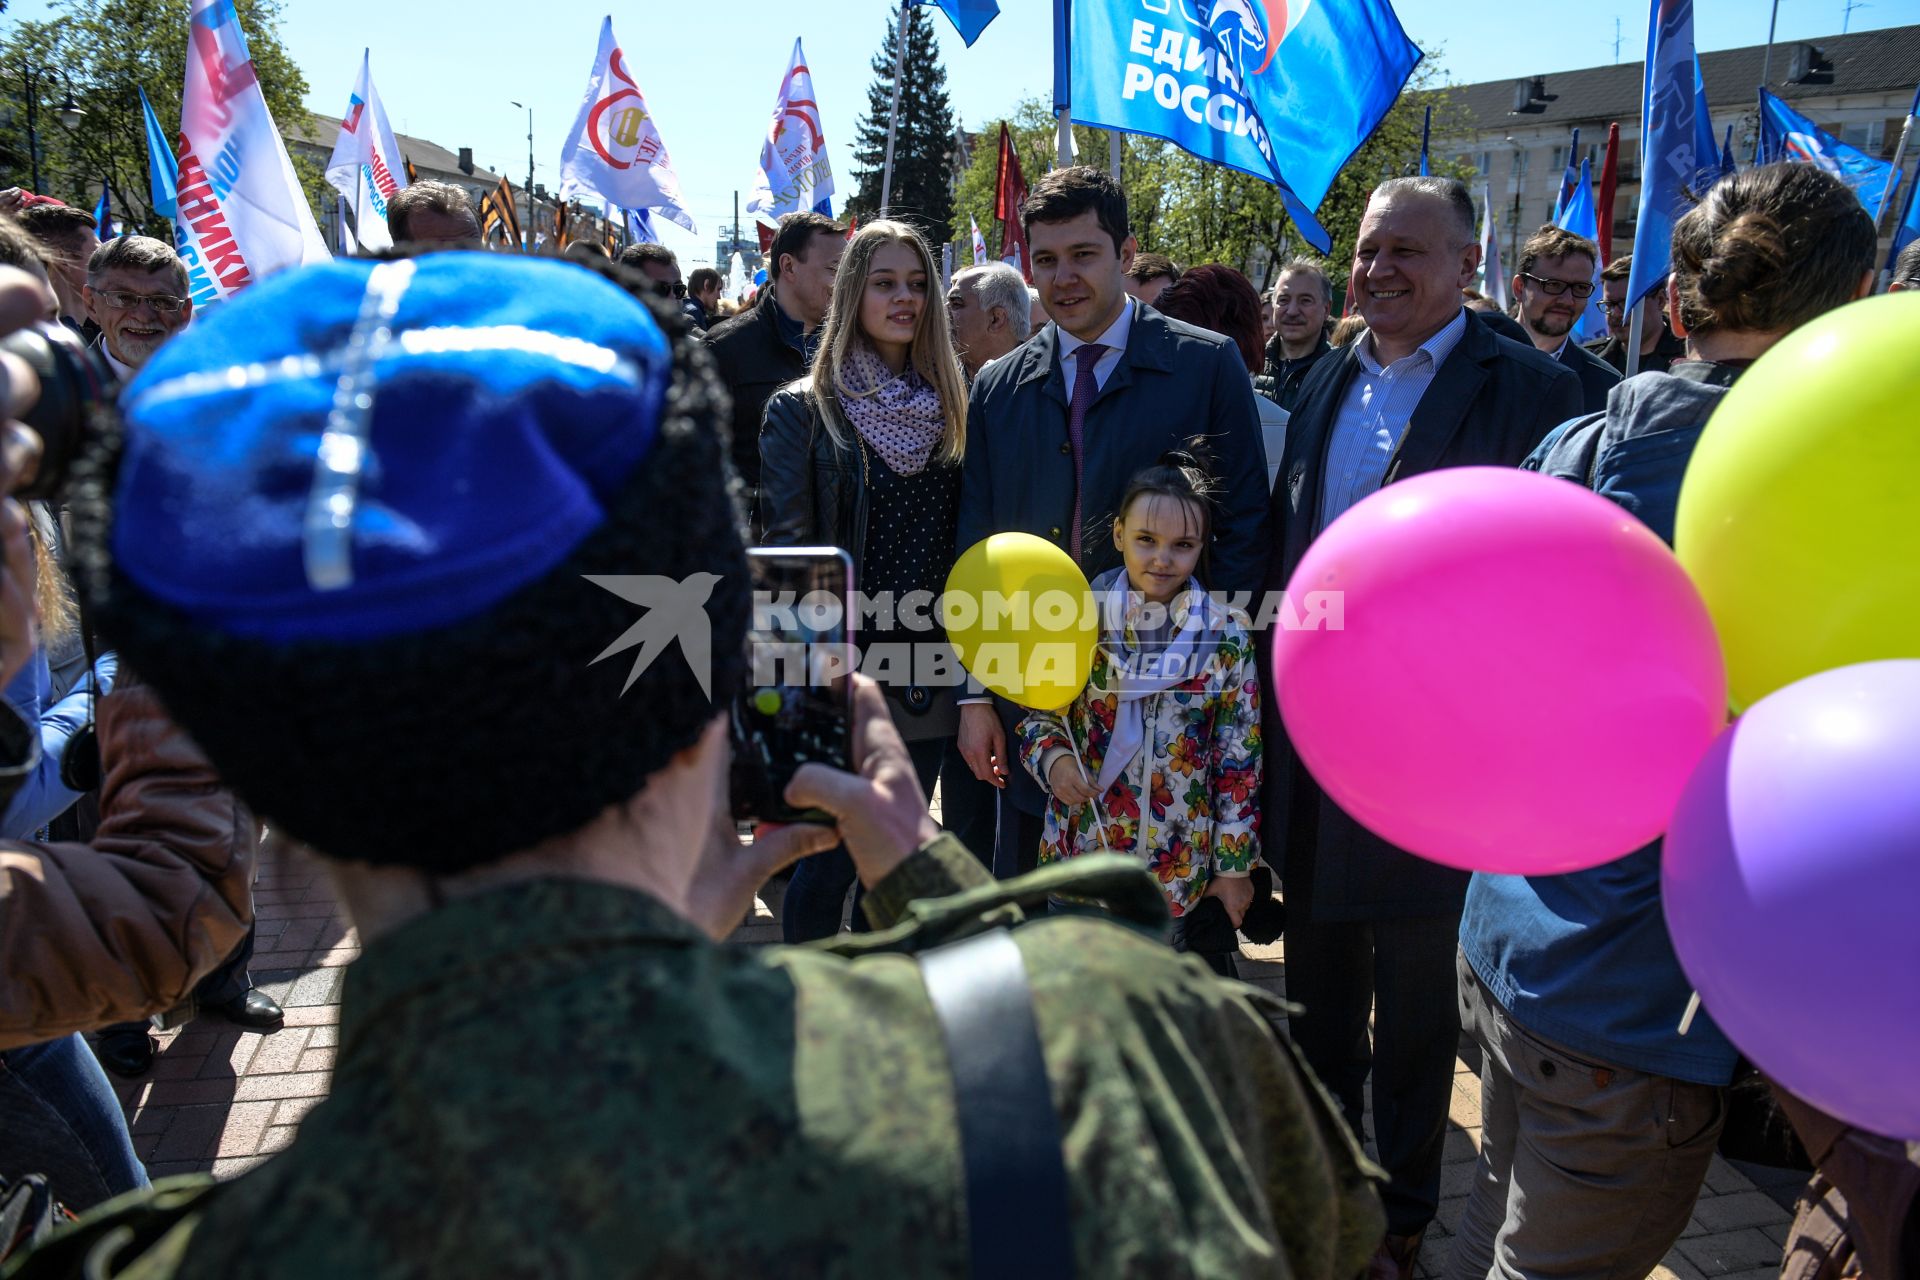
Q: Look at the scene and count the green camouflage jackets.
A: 1